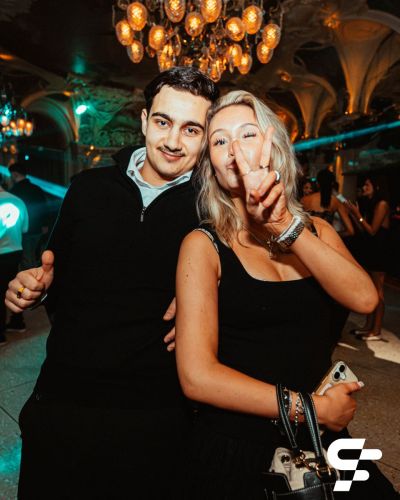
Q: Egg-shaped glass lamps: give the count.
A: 13